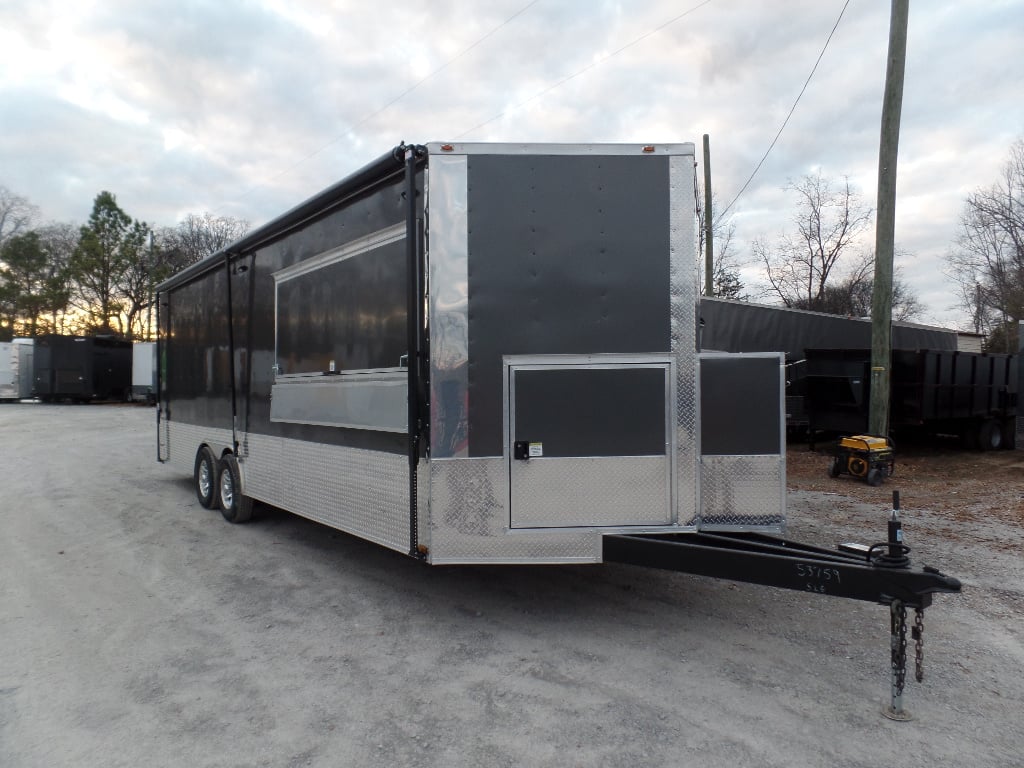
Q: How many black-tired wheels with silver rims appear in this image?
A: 2